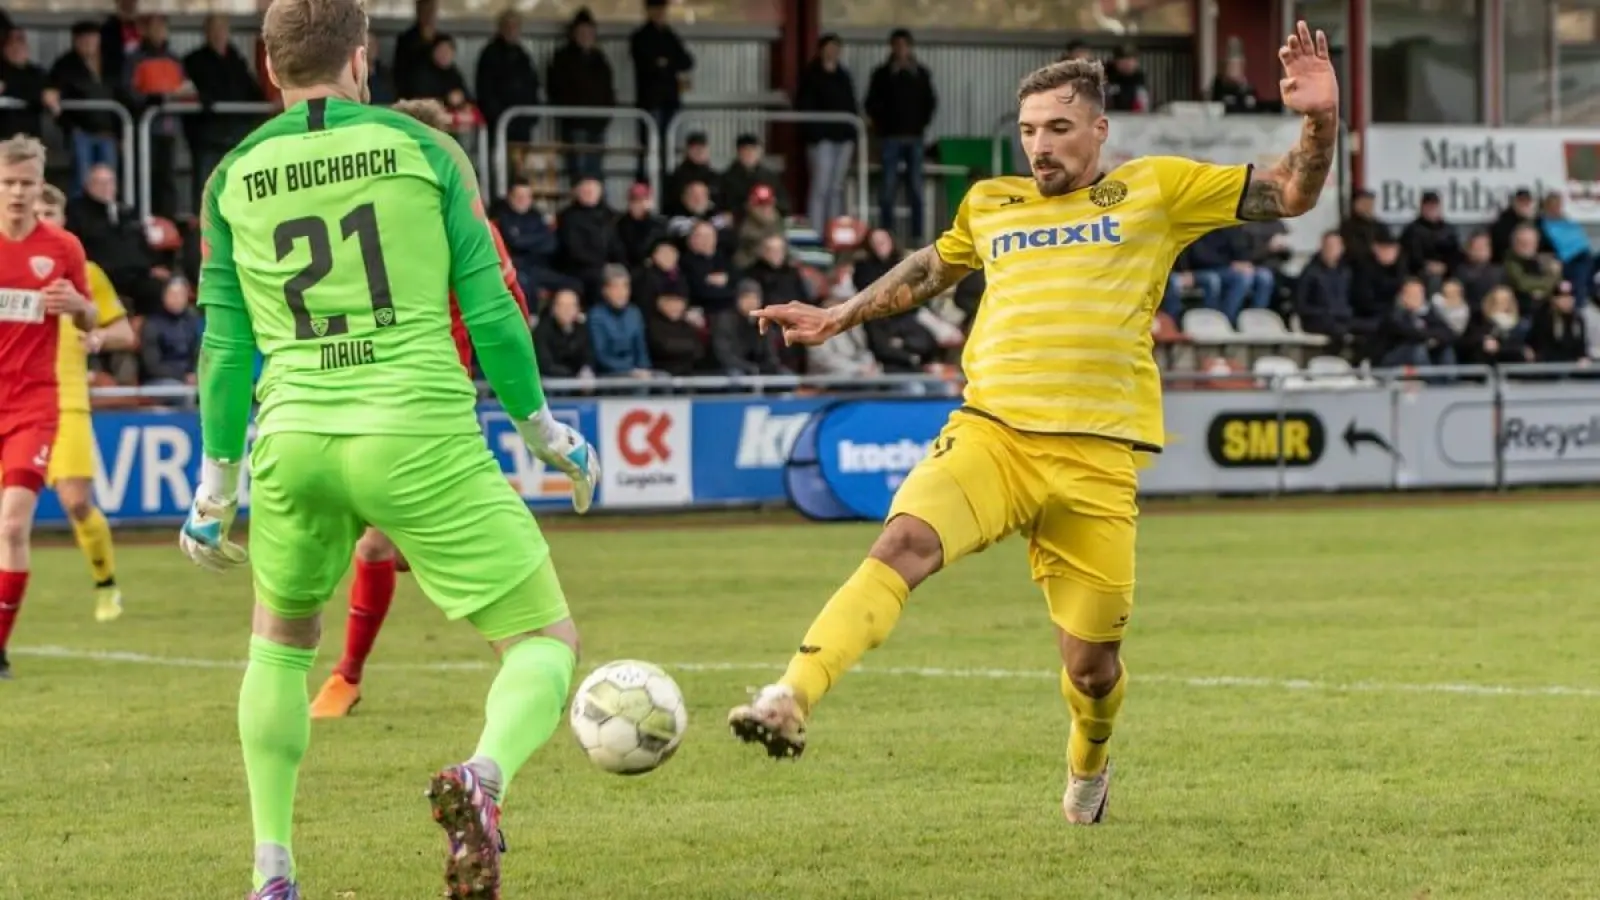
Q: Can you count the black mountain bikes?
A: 0